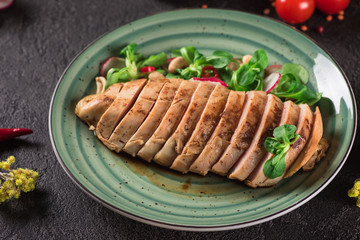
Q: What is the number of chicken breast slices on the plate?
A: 13